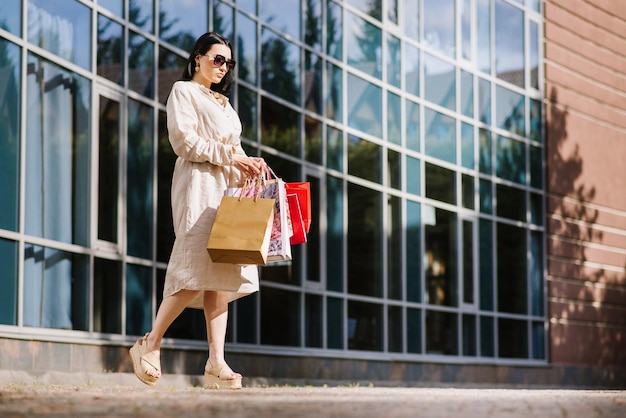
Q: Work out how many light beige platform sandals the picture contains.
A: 2